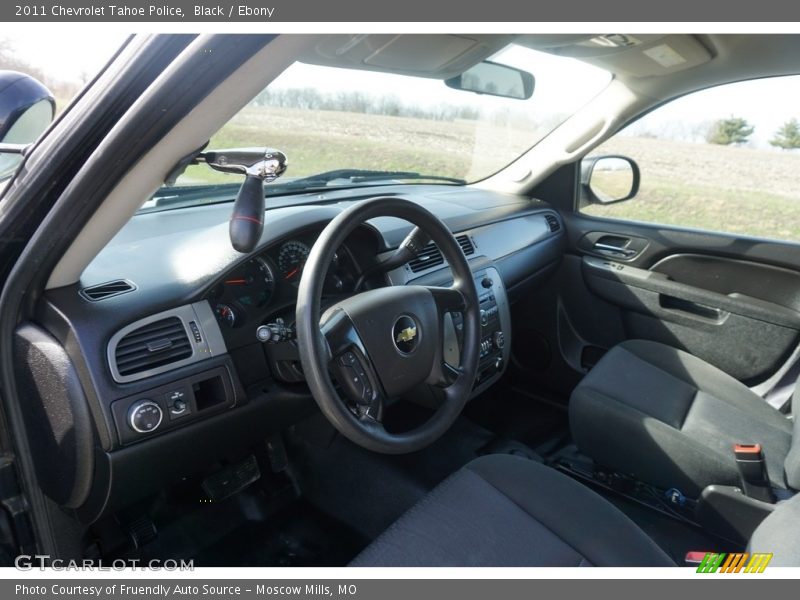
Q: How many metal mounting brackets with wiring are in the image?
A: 1